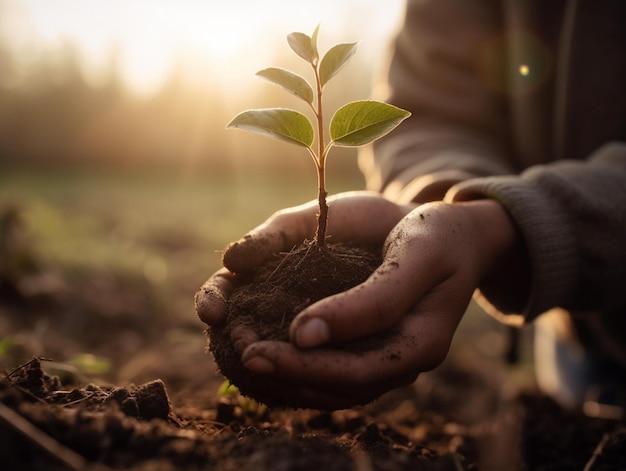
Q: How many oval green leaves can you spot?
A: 6